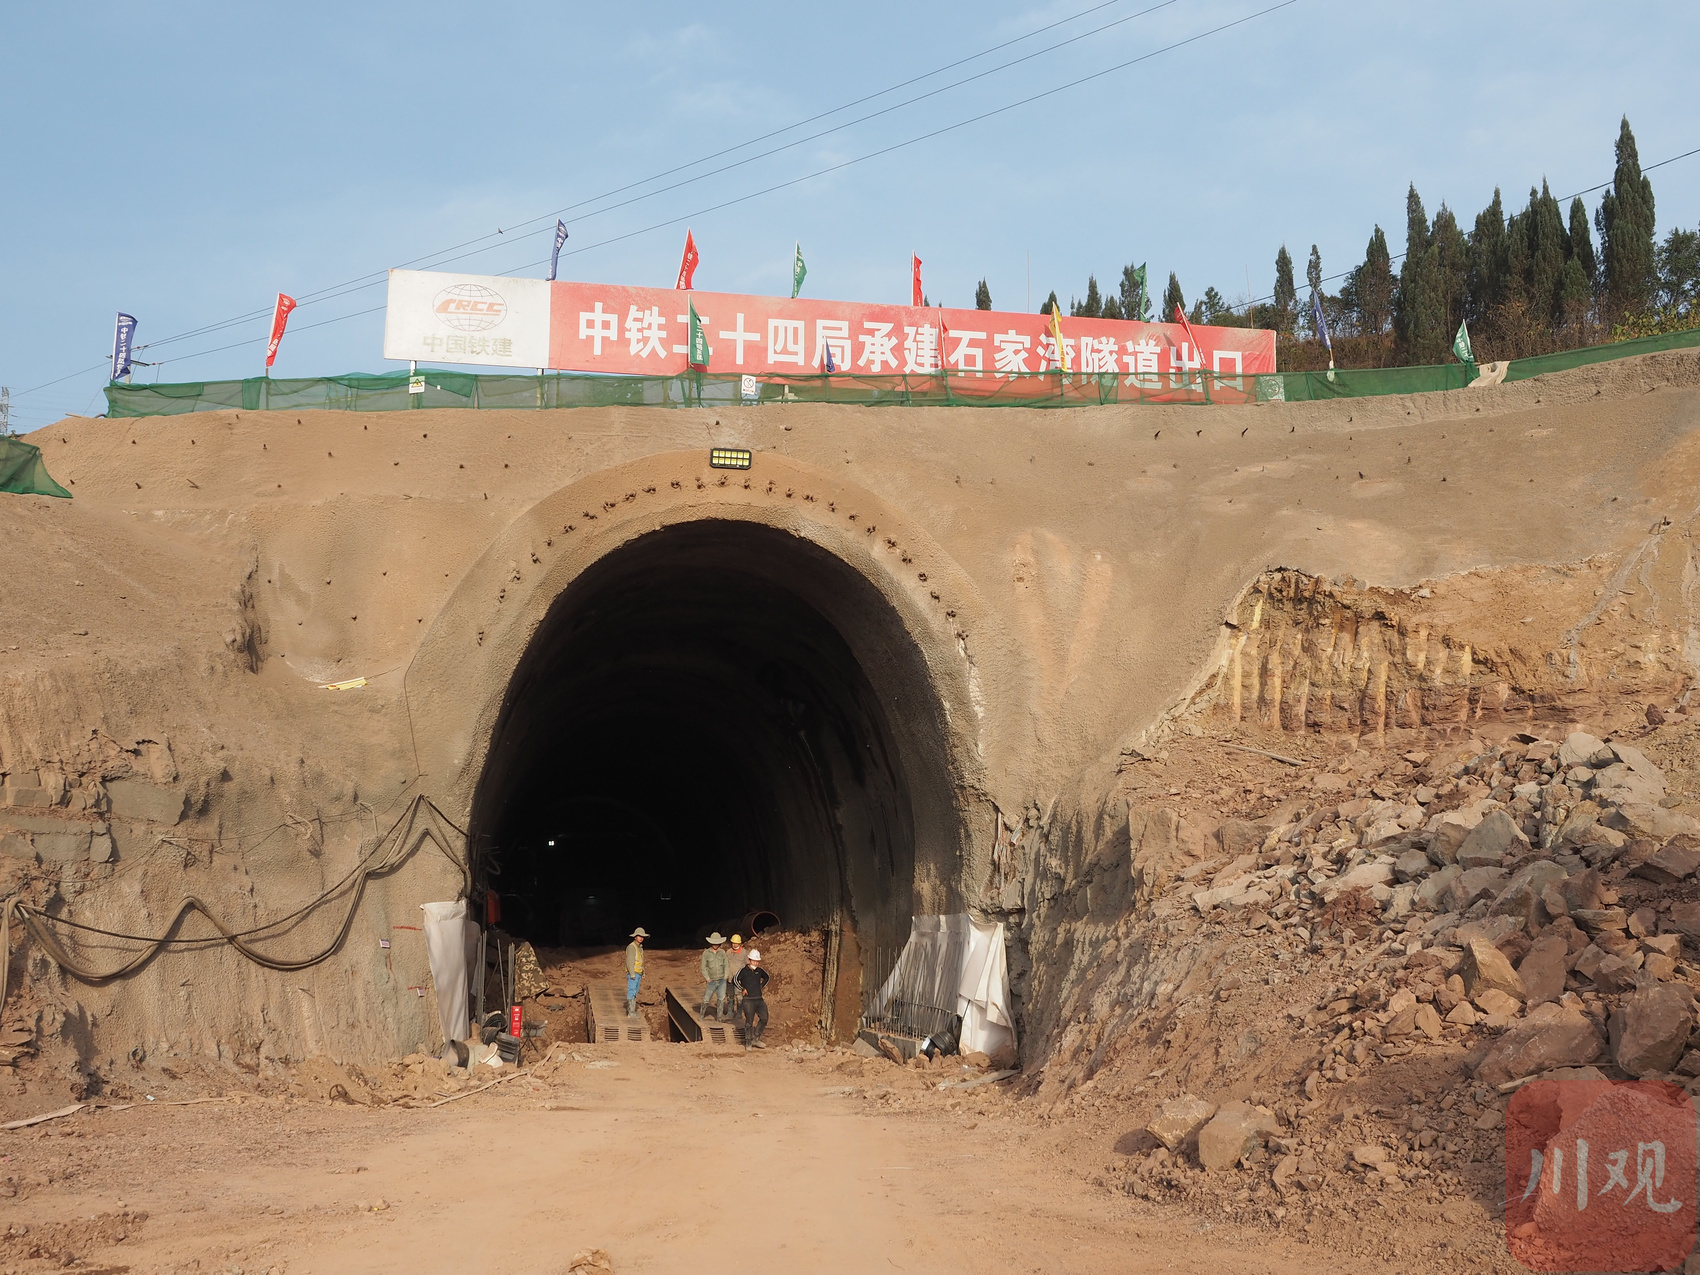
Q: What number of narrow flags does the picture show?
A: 14